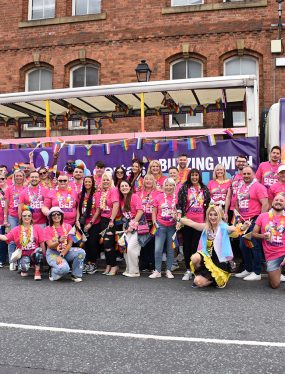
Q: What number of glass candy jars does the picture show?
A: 0